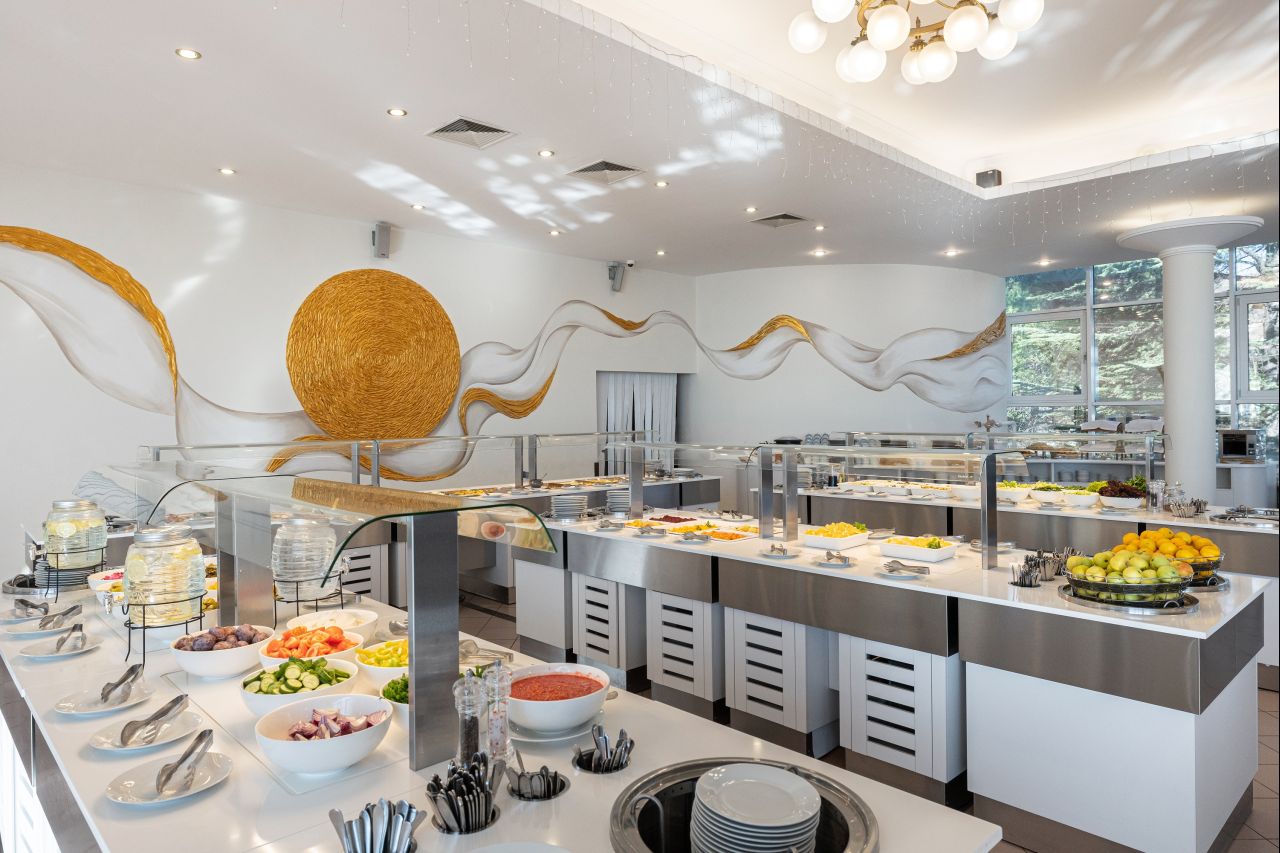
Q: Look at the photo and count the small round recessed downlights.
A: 13